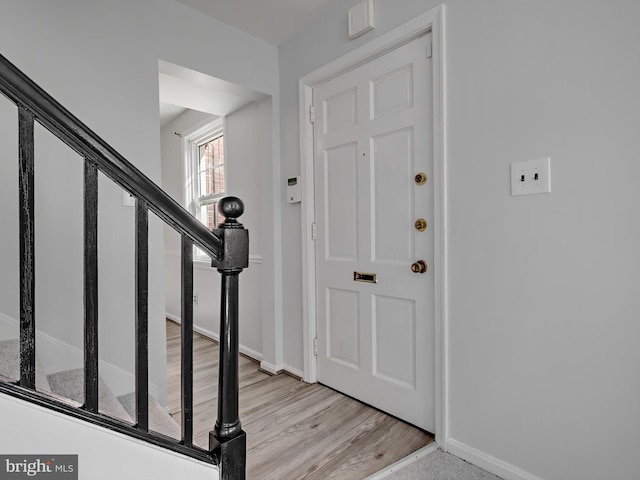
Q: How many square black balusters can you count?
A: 4